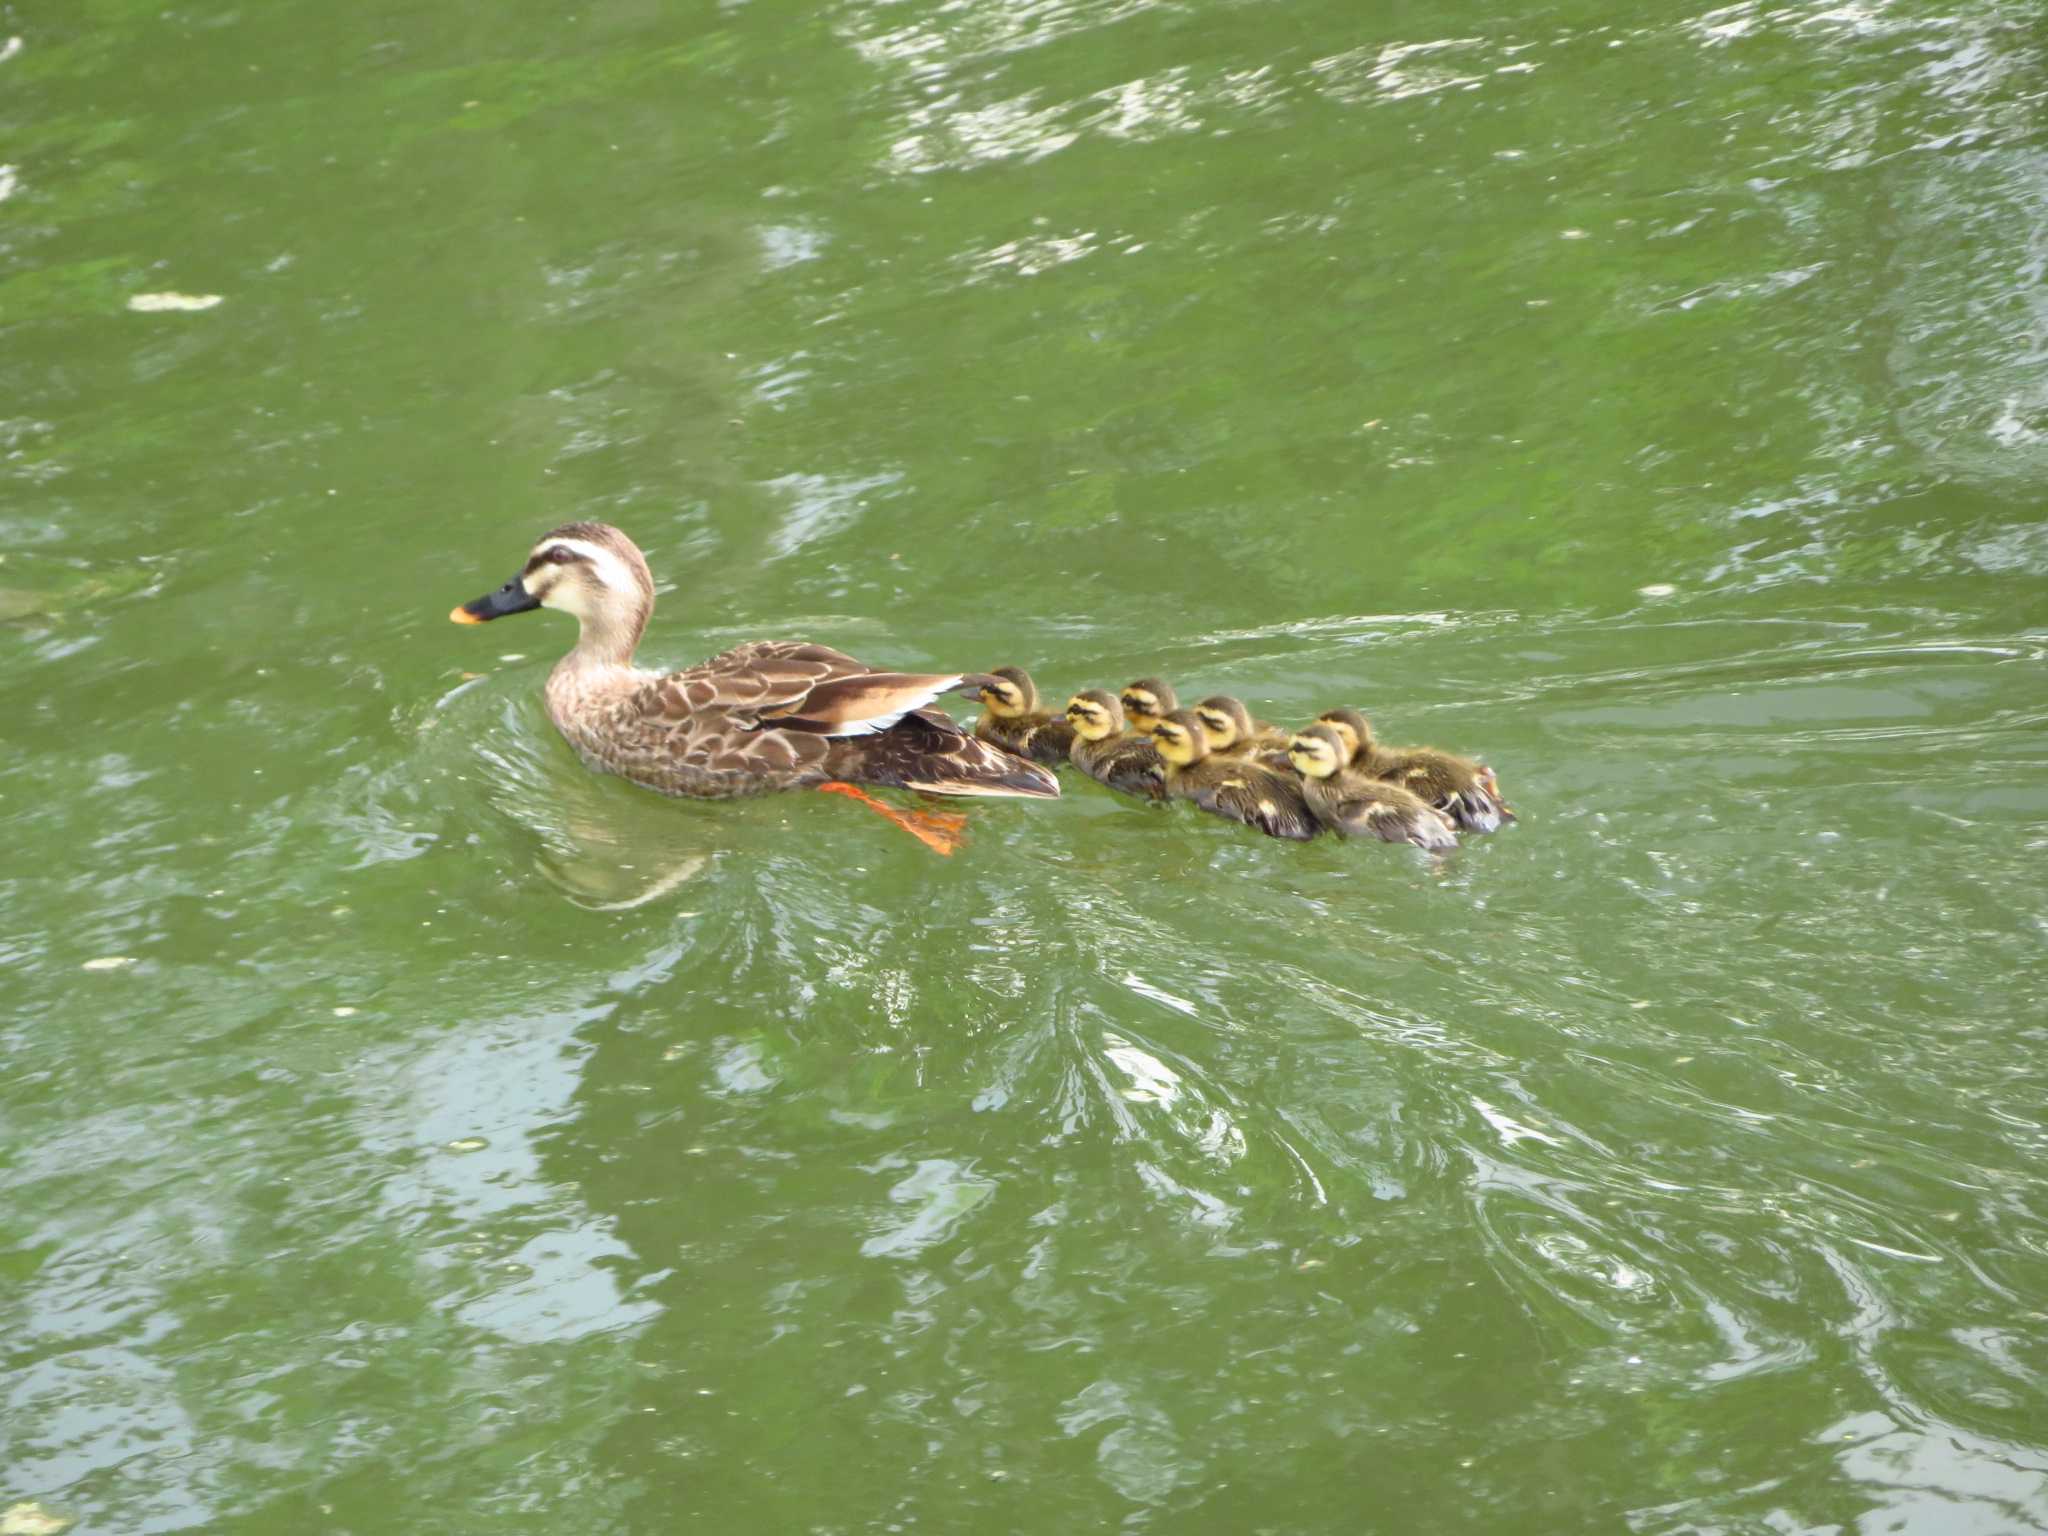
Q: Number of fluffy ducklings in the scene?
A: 7